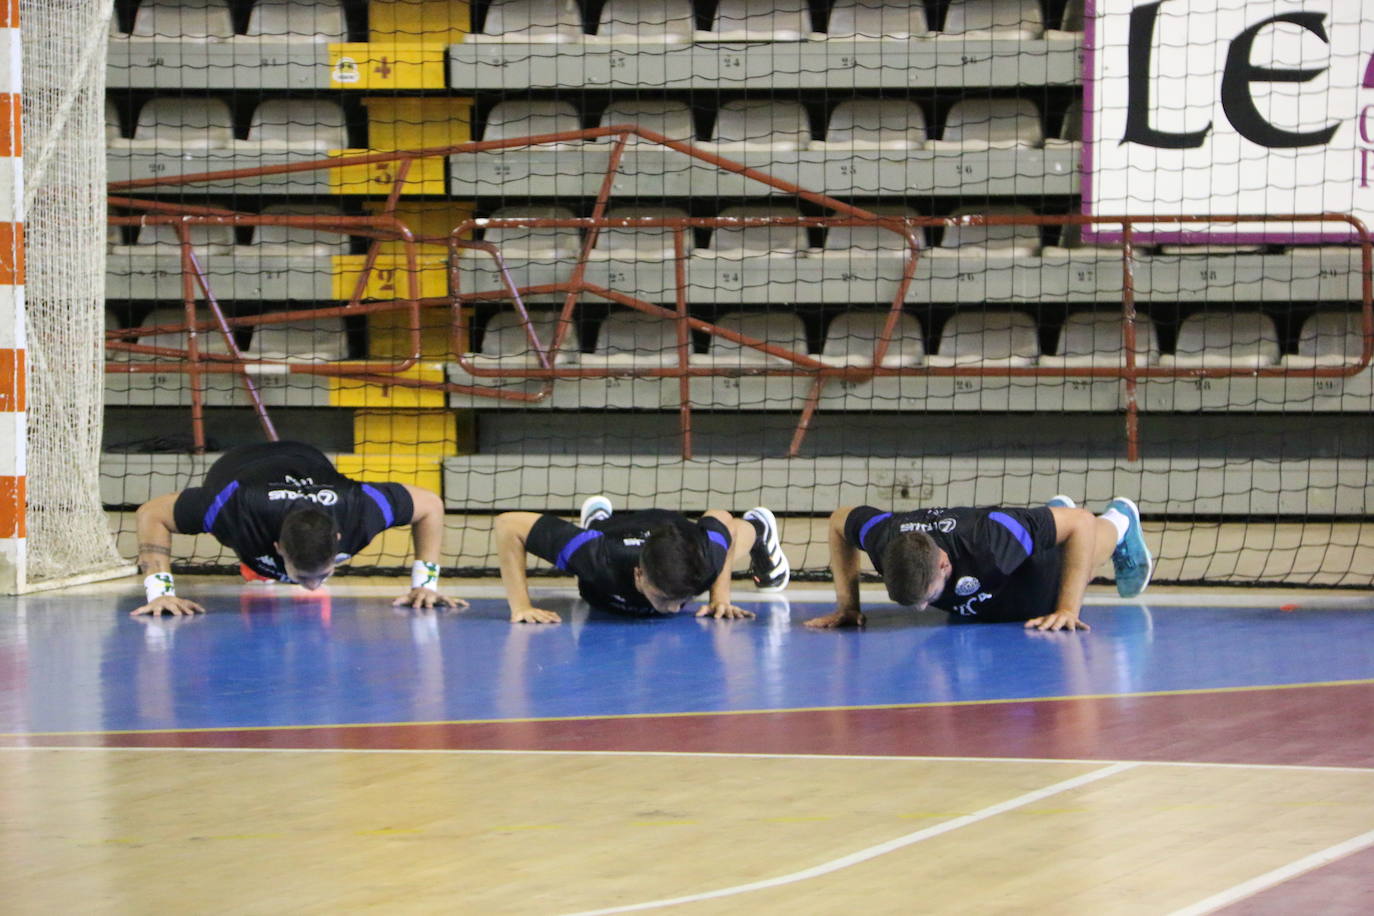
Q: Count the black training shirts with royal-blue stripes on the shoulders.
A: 3